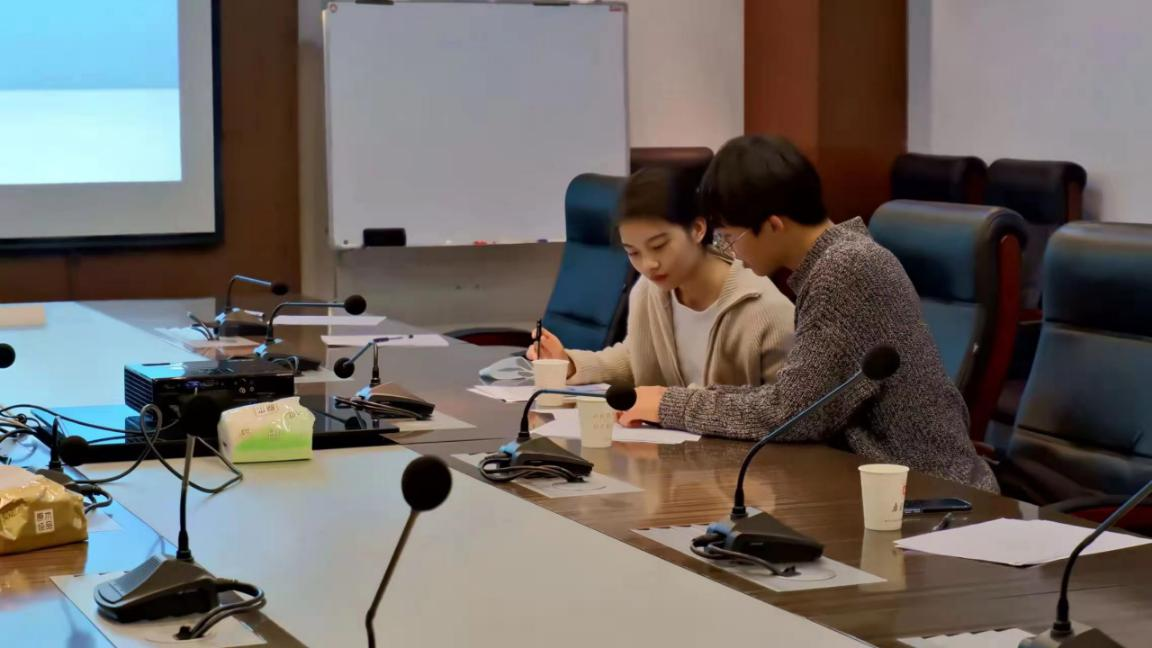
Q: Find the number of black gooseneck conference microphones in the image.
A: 10